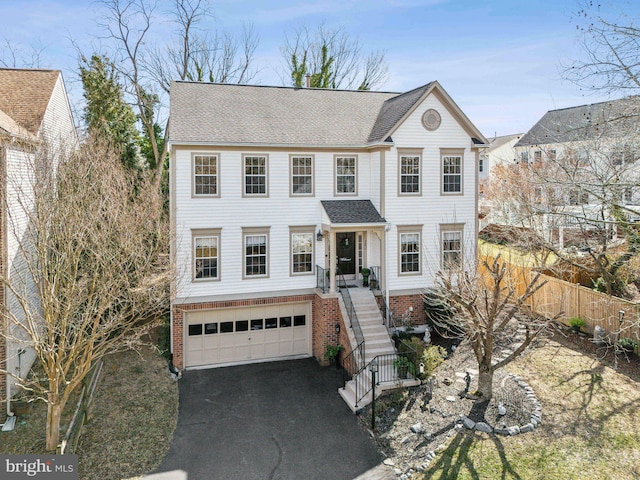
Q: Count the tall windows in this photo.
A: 11